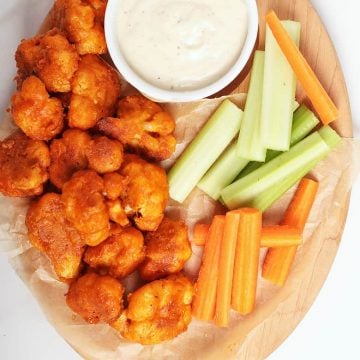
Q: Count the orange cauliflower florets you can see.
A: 14